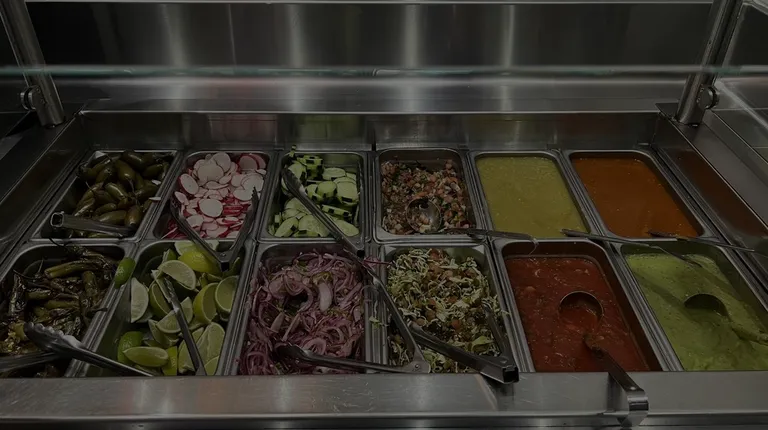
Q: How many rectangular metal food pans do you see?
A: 12